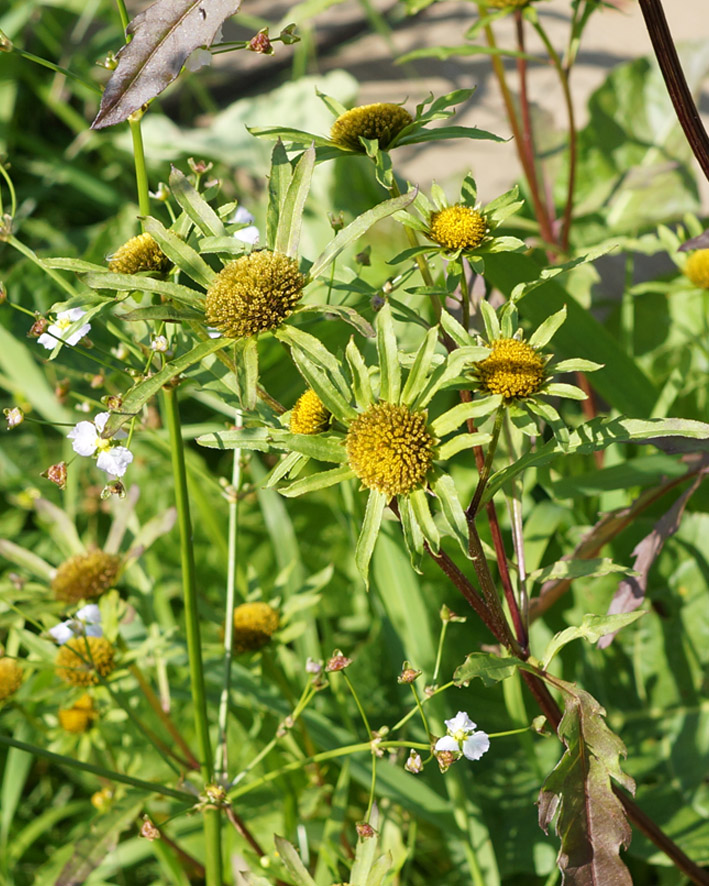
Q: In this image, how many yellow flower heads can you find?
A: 14